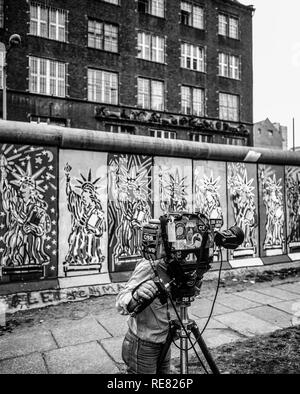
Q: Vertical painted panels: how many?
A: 8